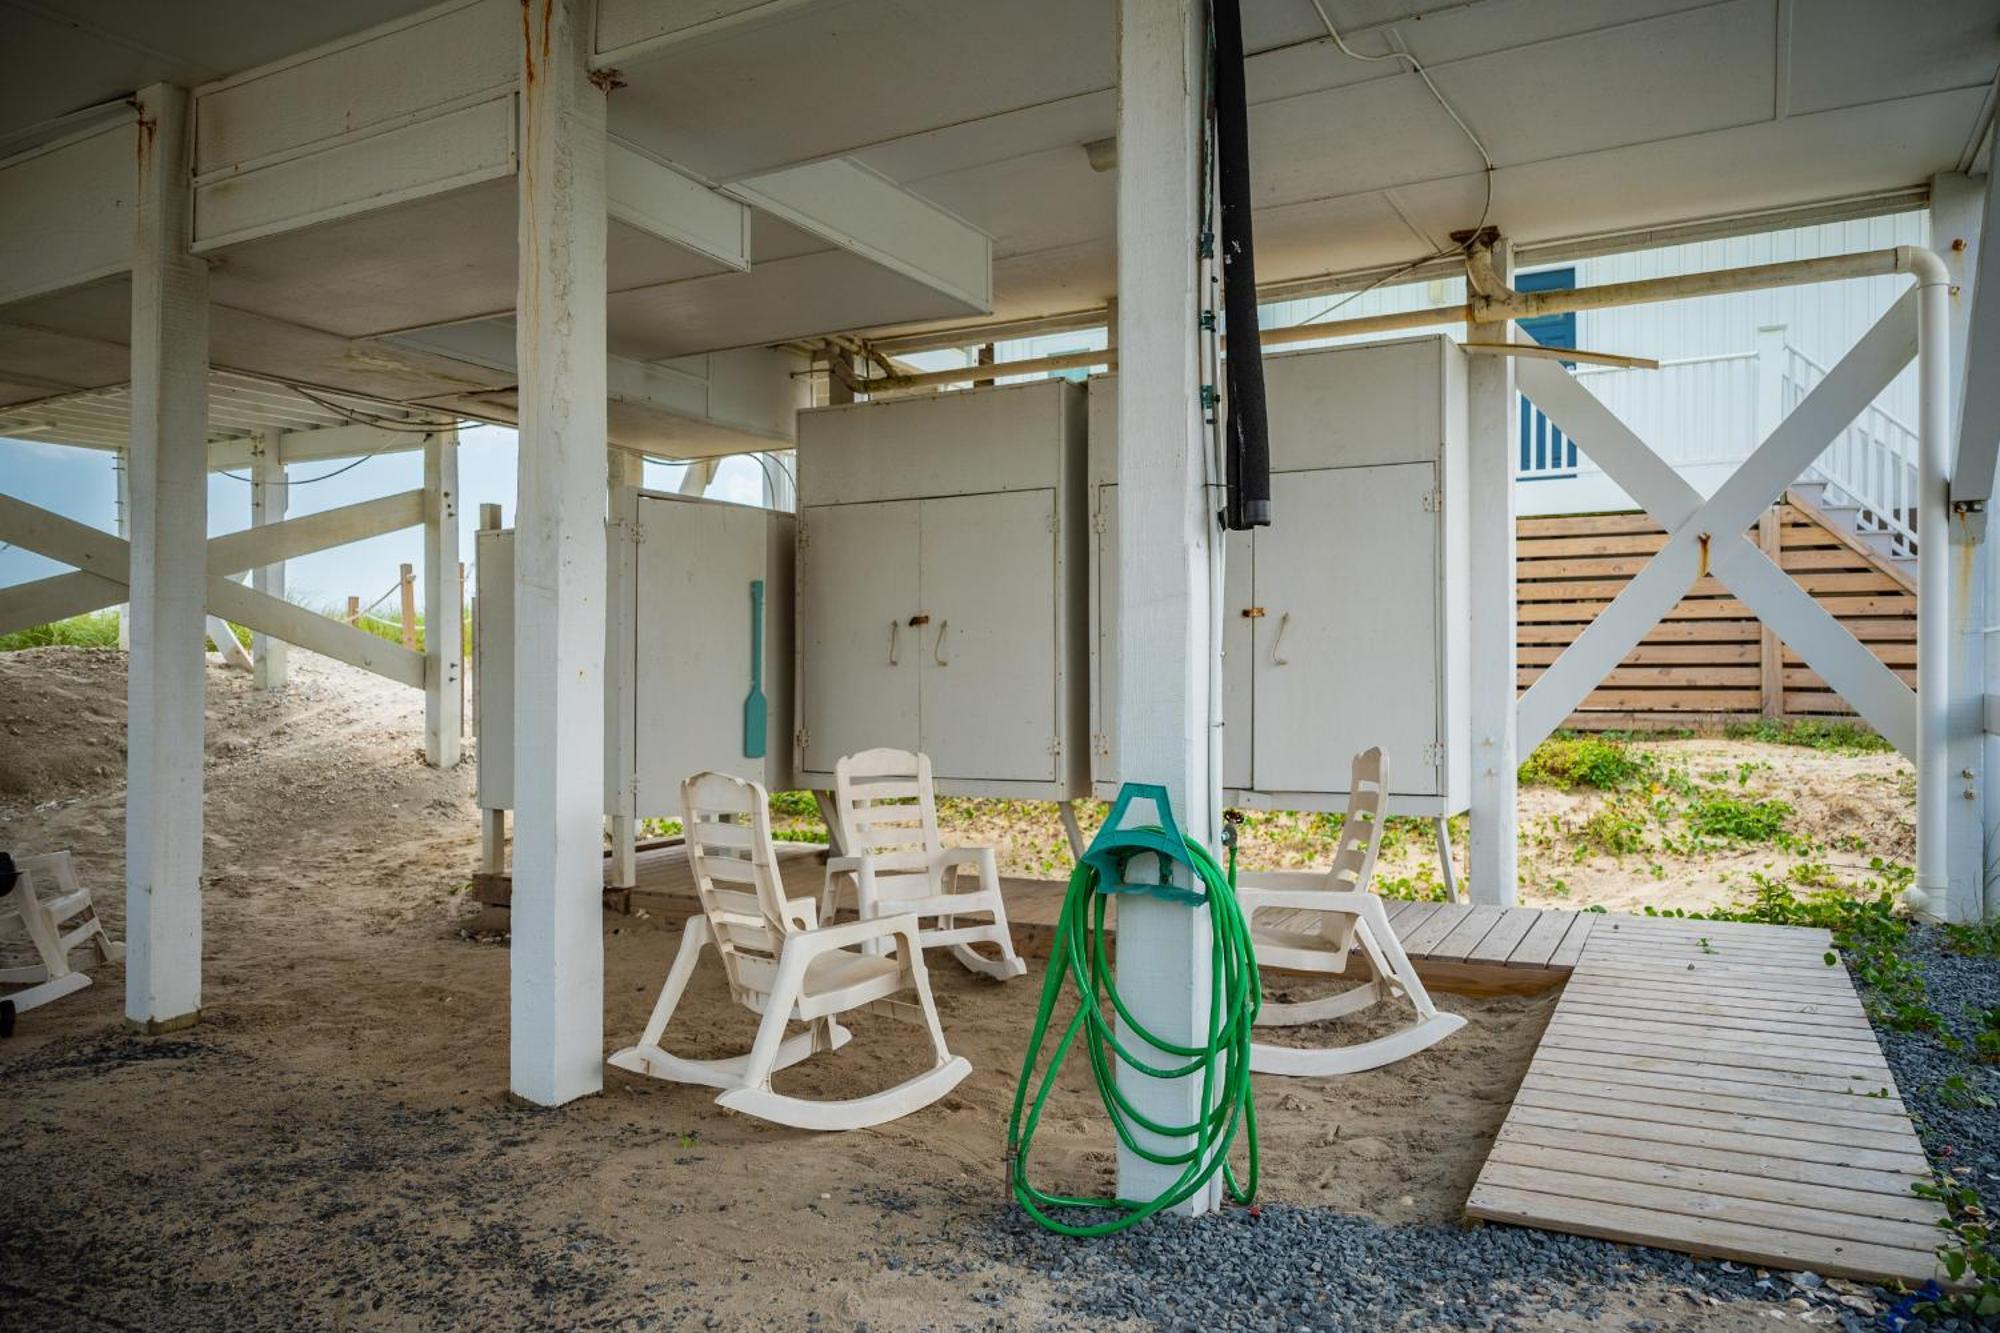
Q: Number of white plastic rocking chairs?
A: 4